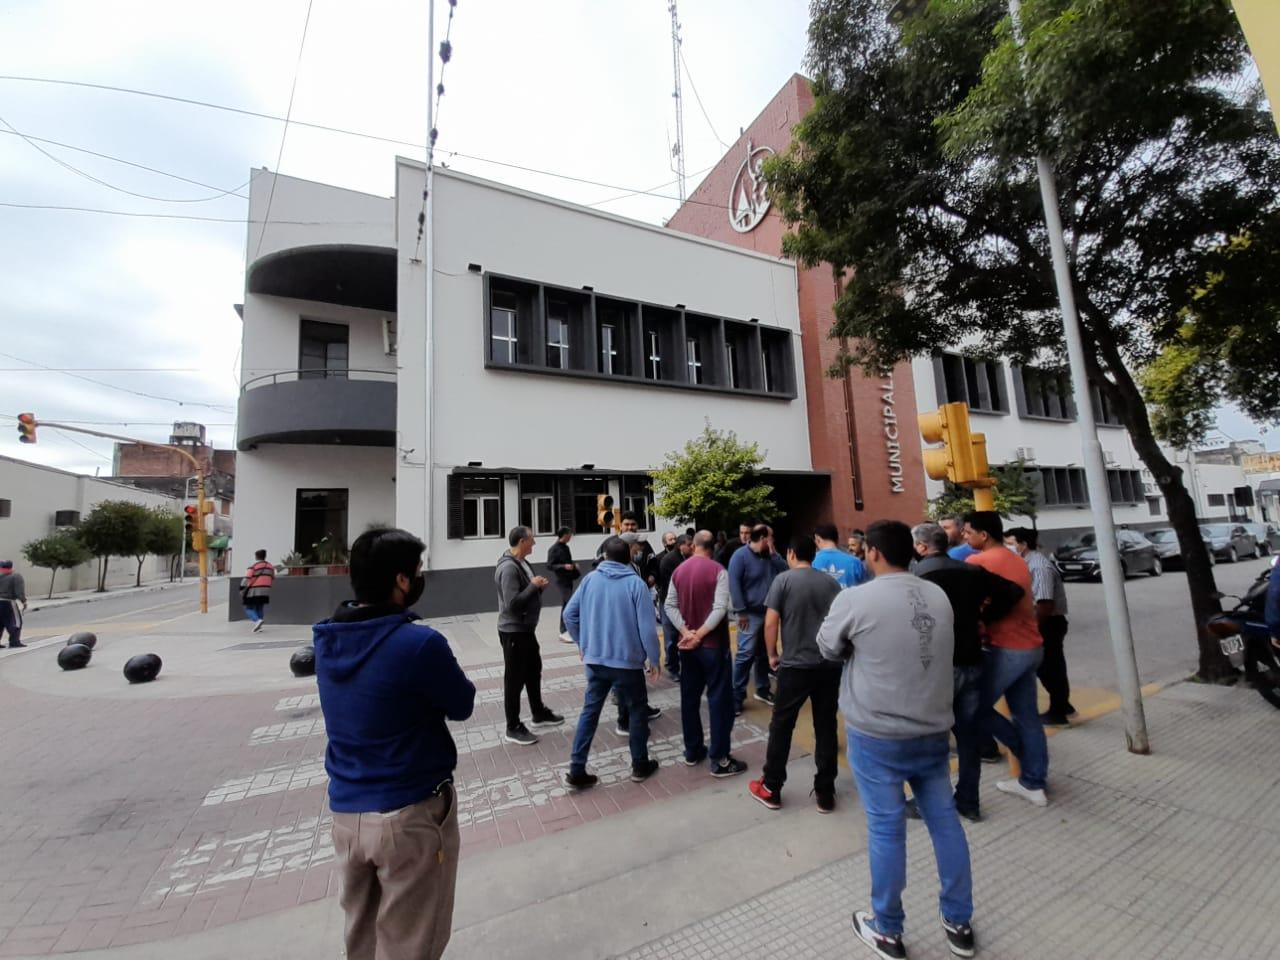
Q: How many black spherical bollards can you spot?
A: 4